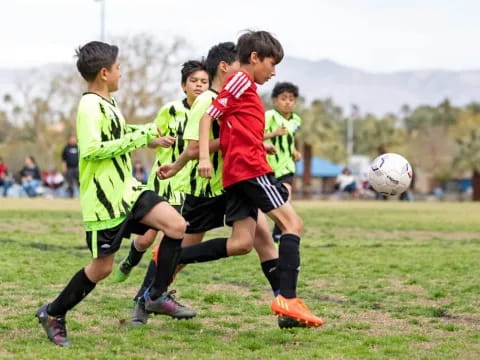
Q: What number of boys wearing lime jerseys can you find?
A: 4